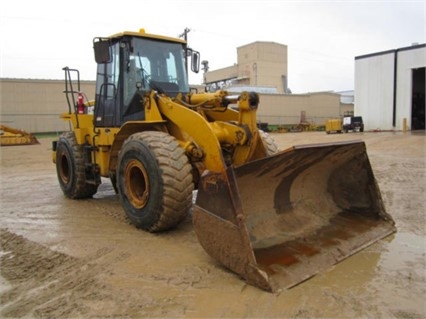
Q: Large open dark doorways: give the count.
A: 1